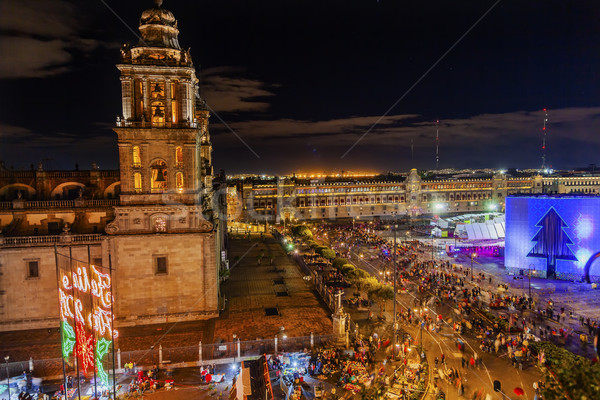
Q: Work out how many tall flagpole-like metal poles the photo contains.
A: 4